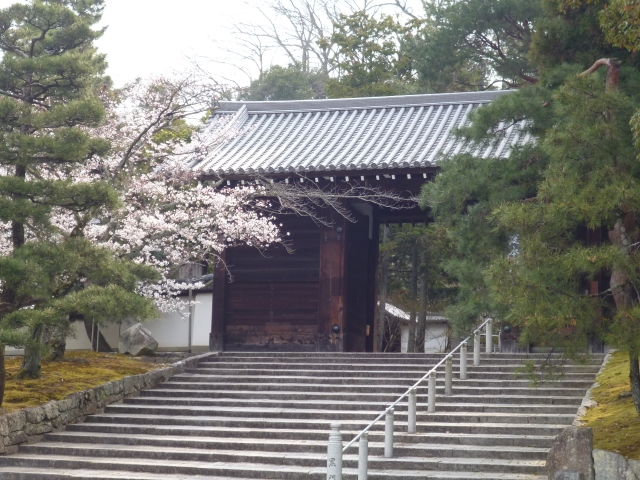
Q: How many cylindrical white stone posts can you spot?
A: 9